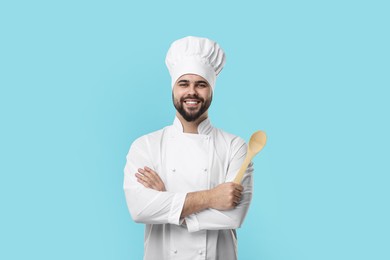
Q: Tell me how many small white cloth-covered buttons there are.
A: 5